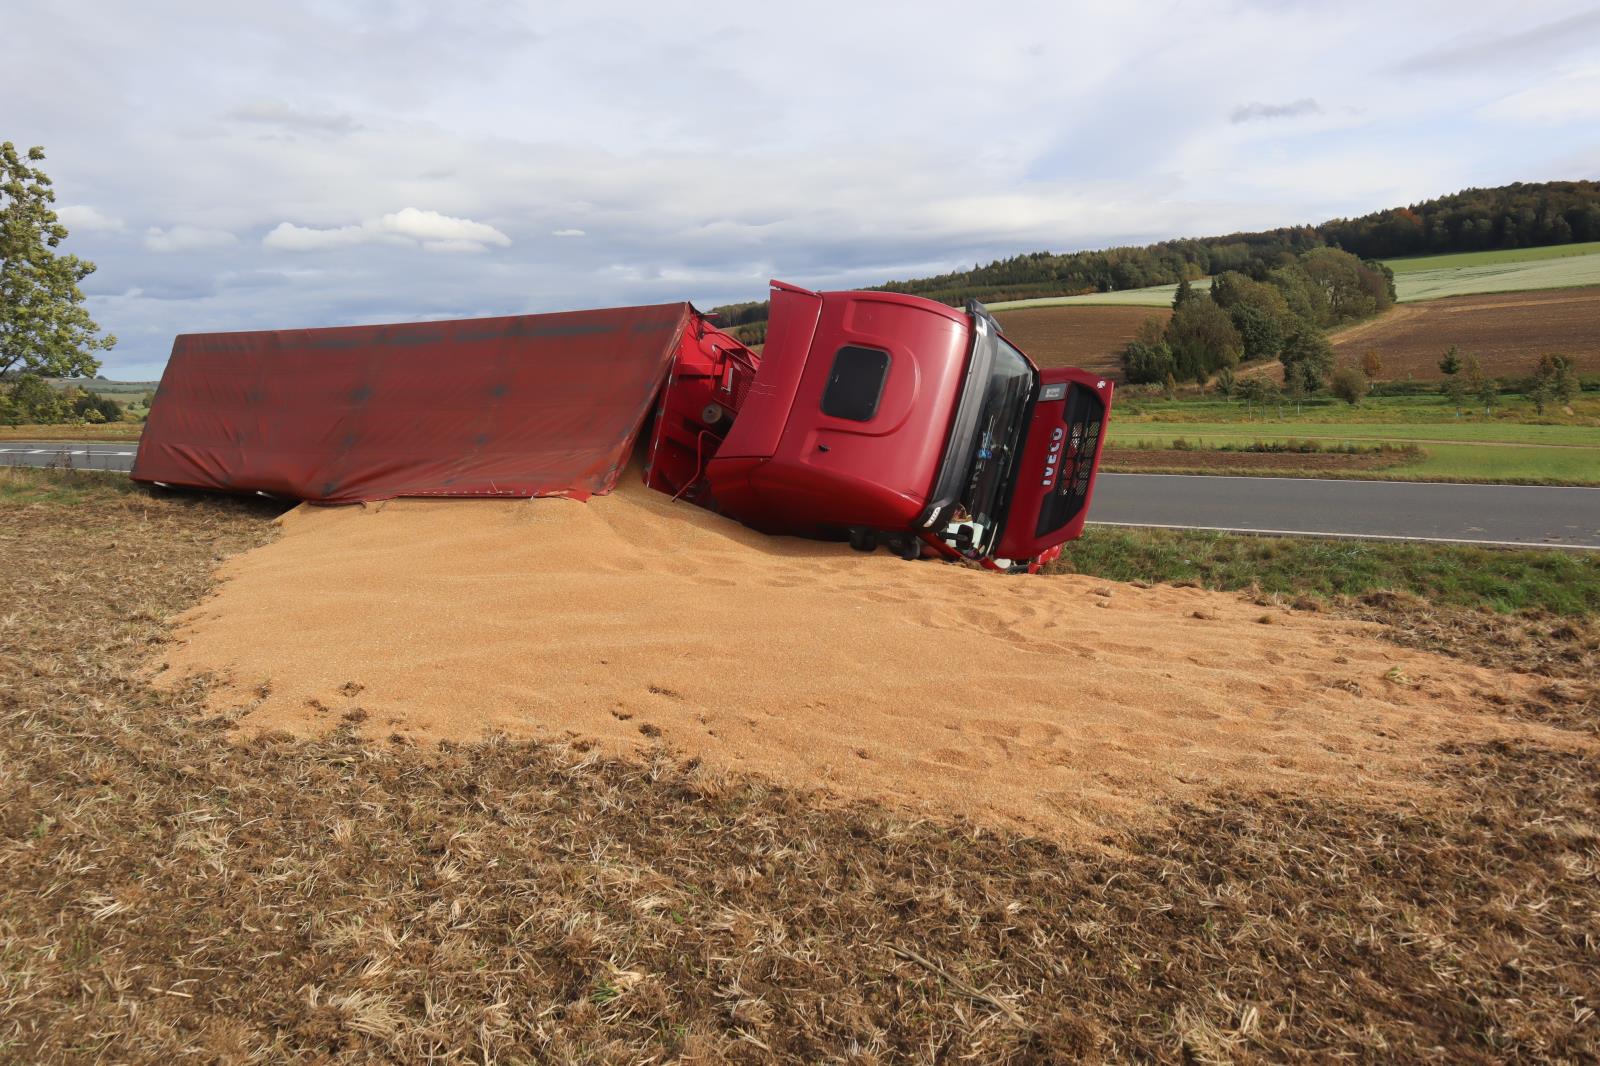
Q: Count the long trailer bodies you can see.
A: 1